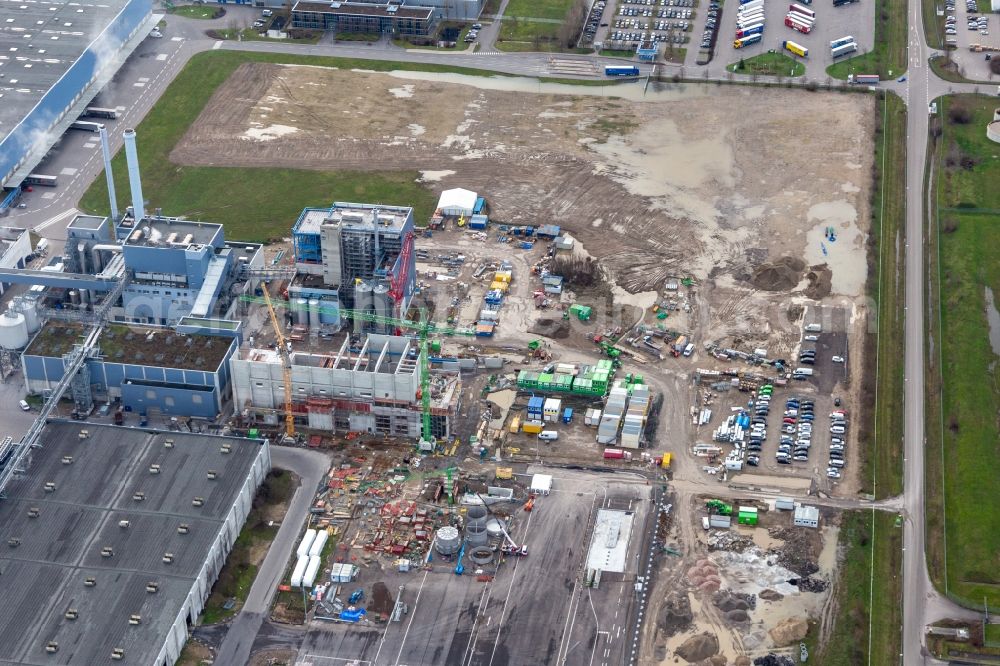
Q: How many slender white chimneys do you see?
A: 2